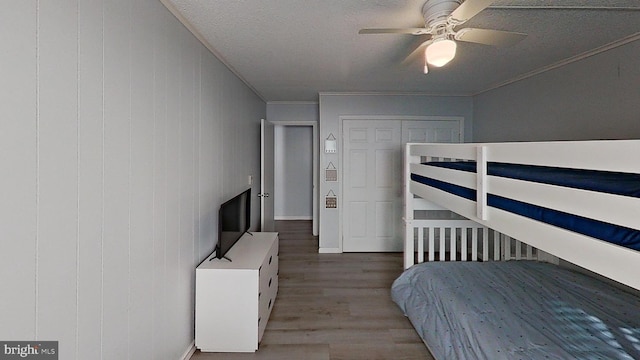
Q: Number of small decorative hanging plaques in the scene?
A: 3